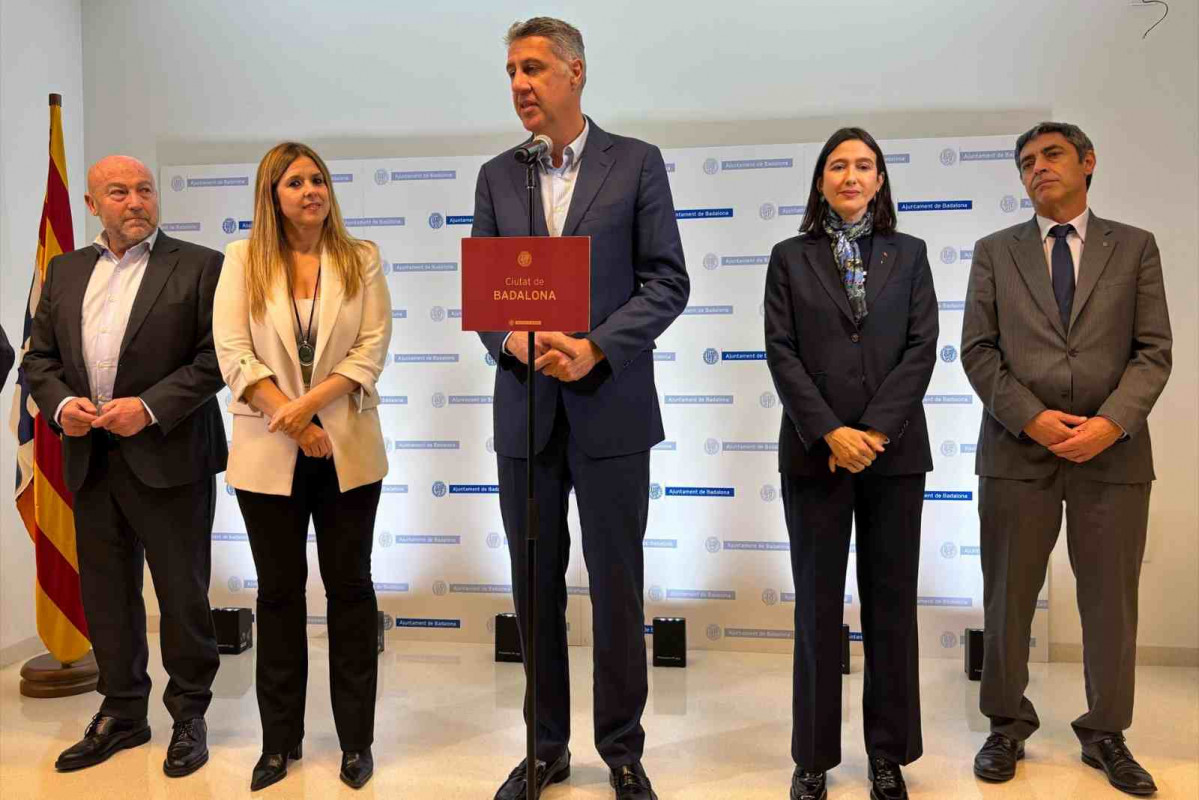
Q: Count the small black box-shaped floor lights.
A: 6